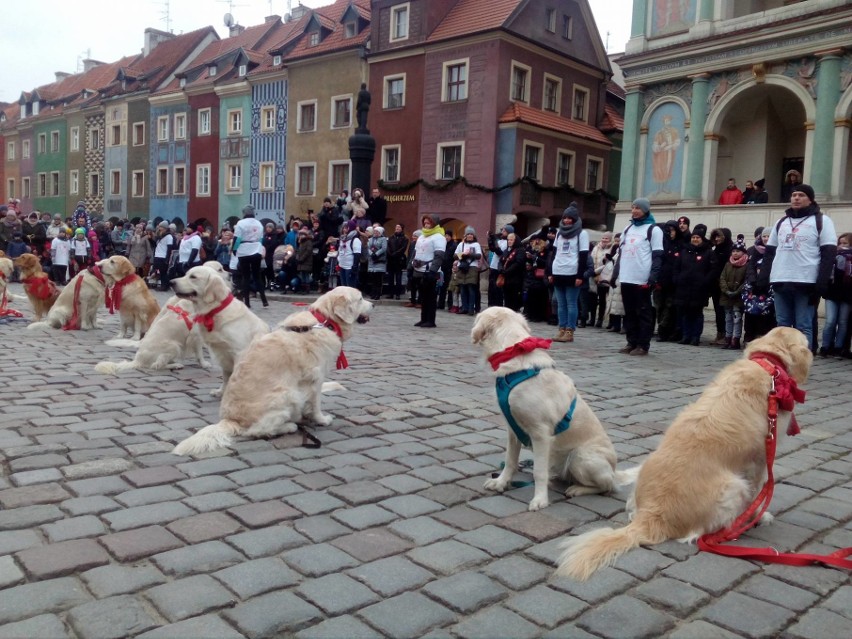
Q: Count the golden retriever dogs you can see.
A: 9